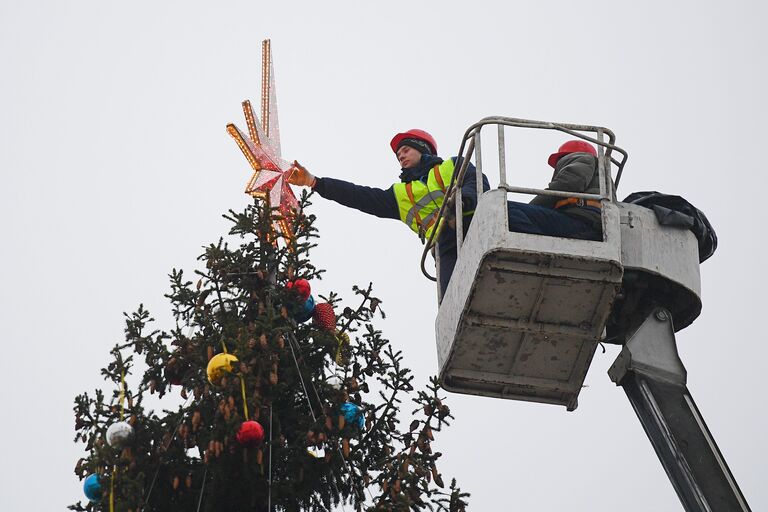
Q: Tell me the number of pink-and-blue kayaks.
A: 0